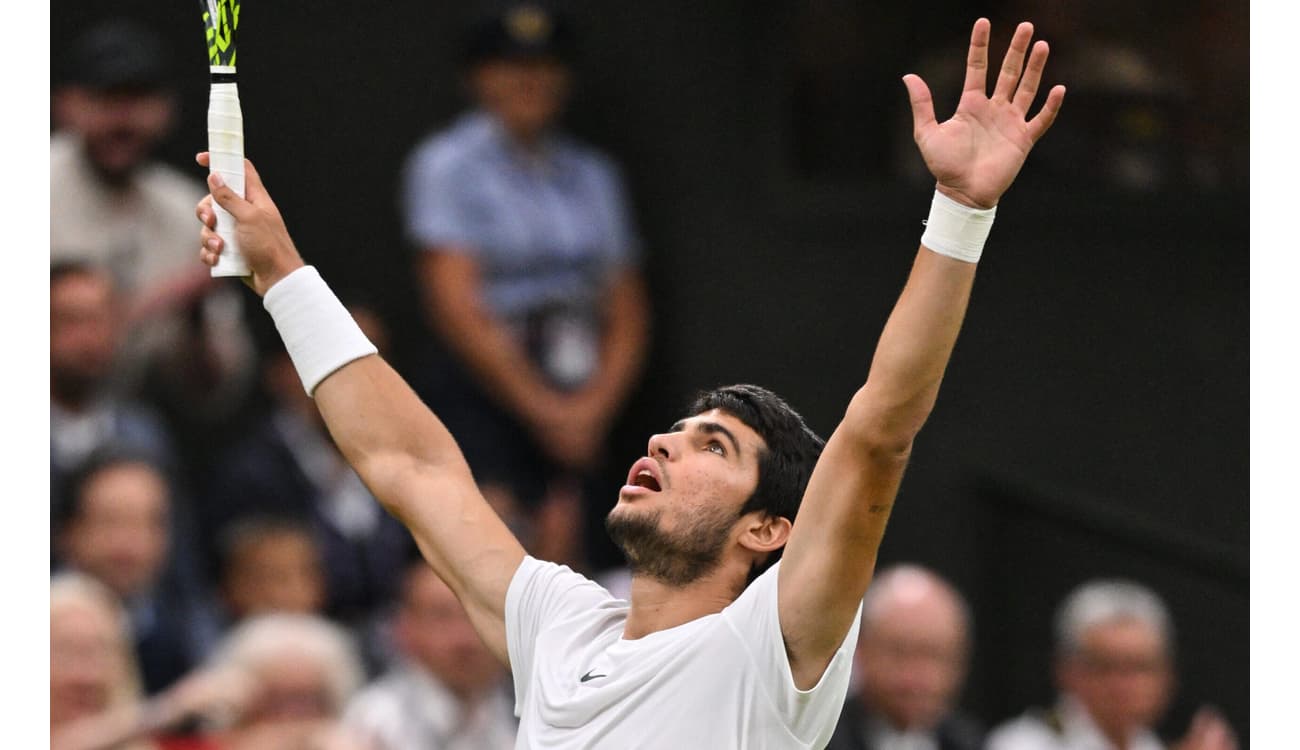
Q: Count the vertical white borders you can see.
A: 2